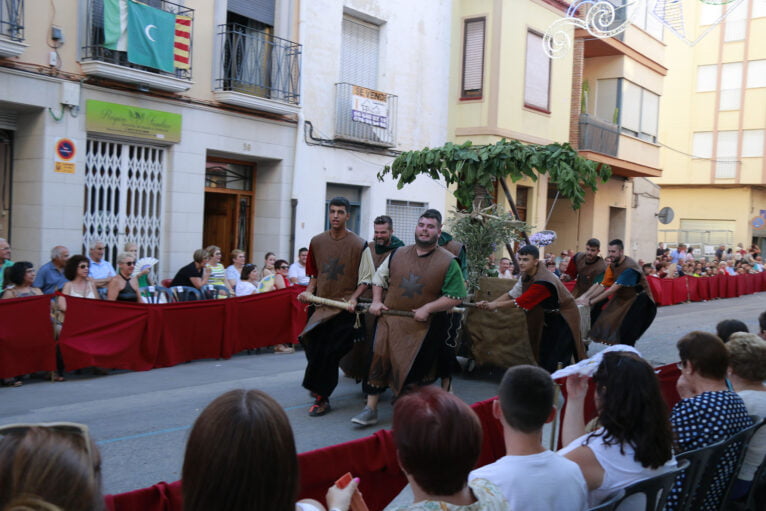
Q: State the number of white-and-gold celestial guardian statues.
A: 0